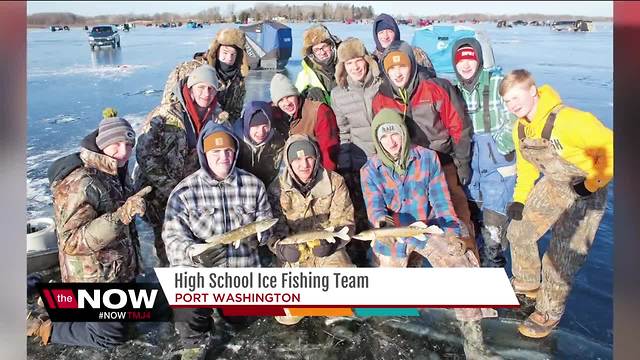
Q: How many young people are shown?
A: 14